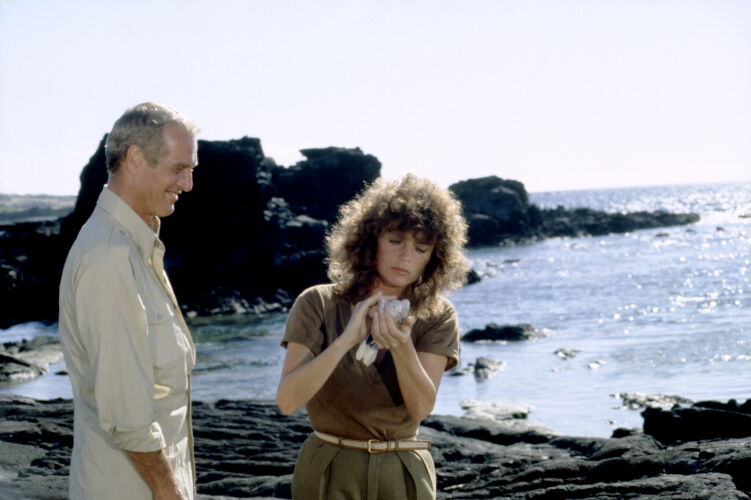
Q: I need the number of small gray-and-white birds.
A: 1